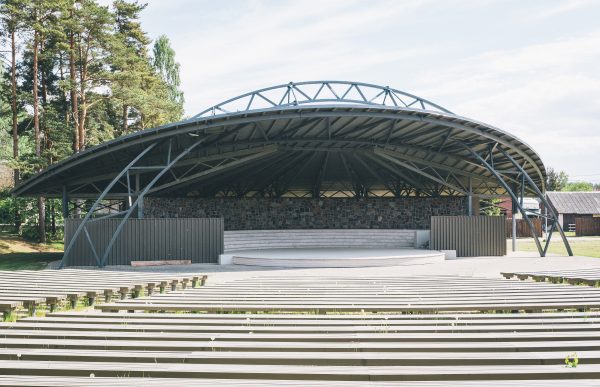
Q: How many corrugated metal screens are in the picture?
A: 2